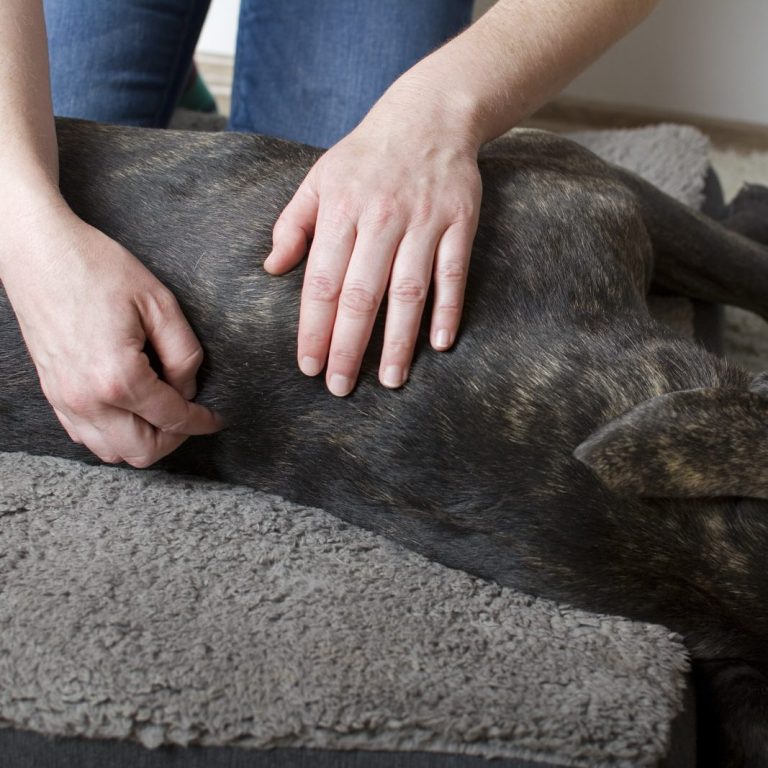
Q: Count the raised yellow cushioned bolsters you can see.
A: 0